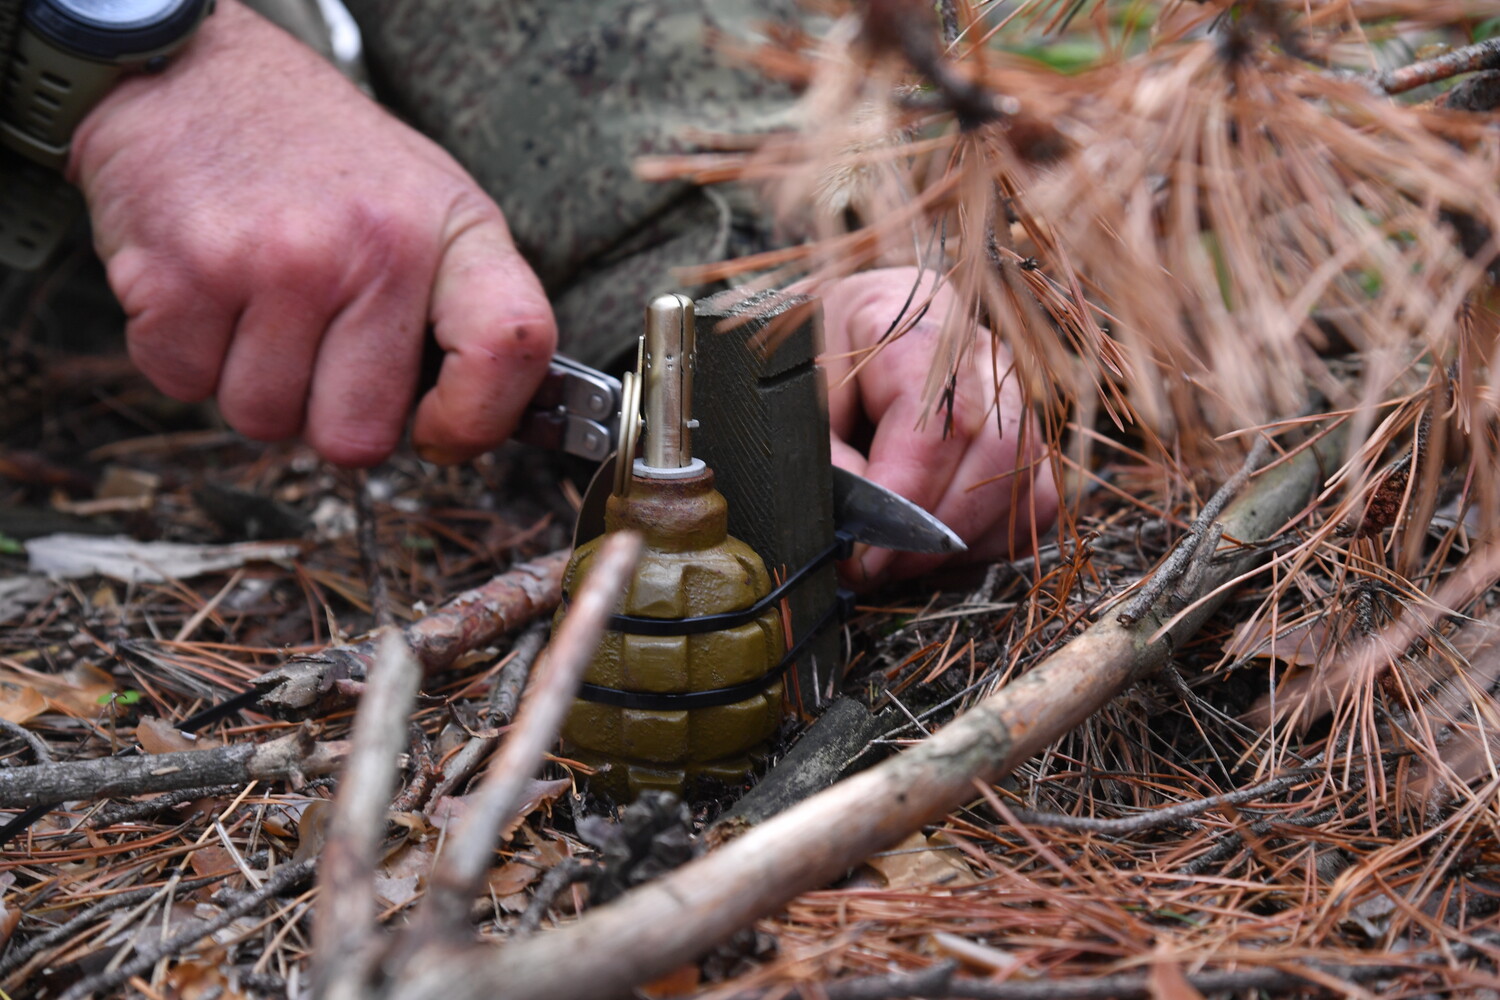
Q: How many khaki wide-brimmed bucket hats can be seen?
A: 0